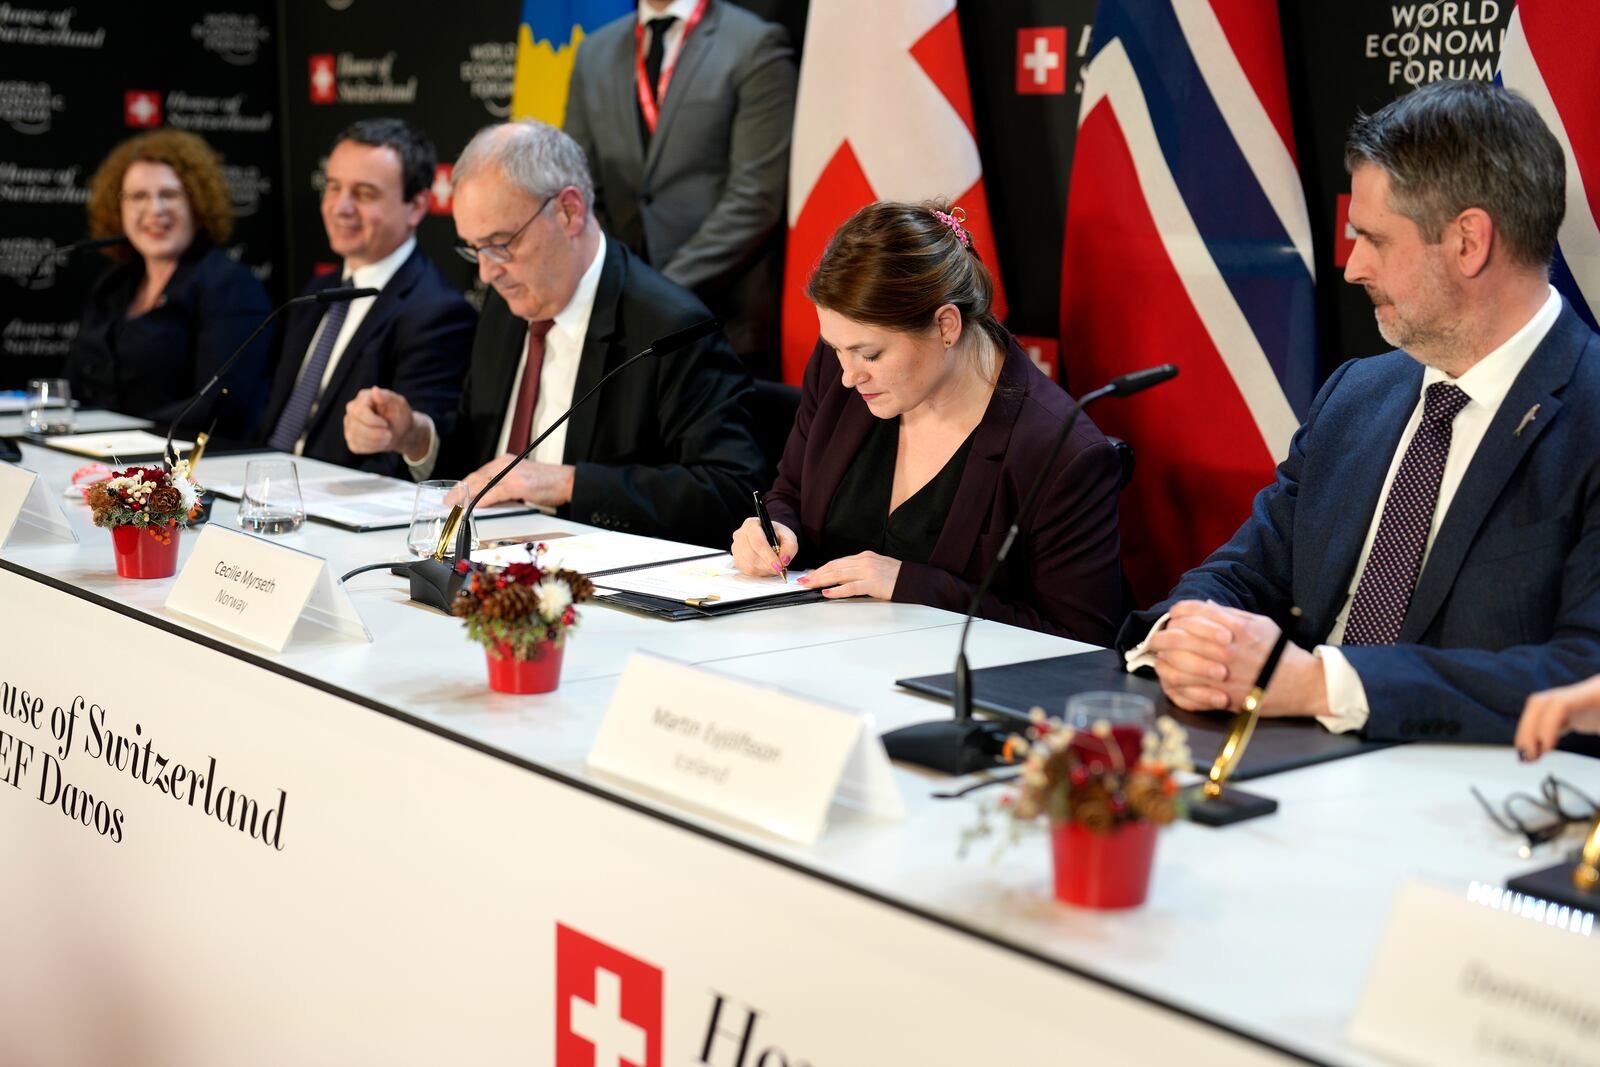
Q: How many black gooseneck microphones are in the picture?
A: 4